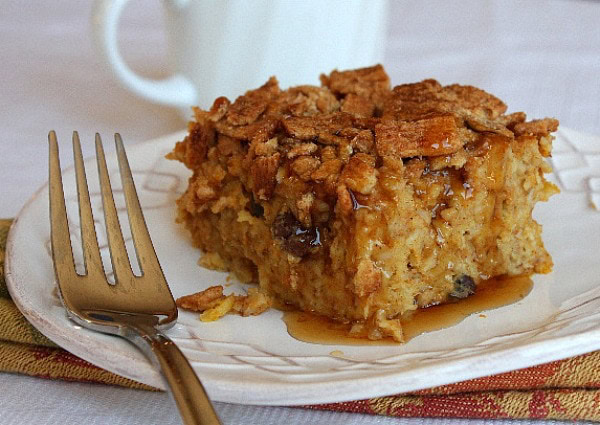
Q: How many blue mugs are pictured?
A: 0